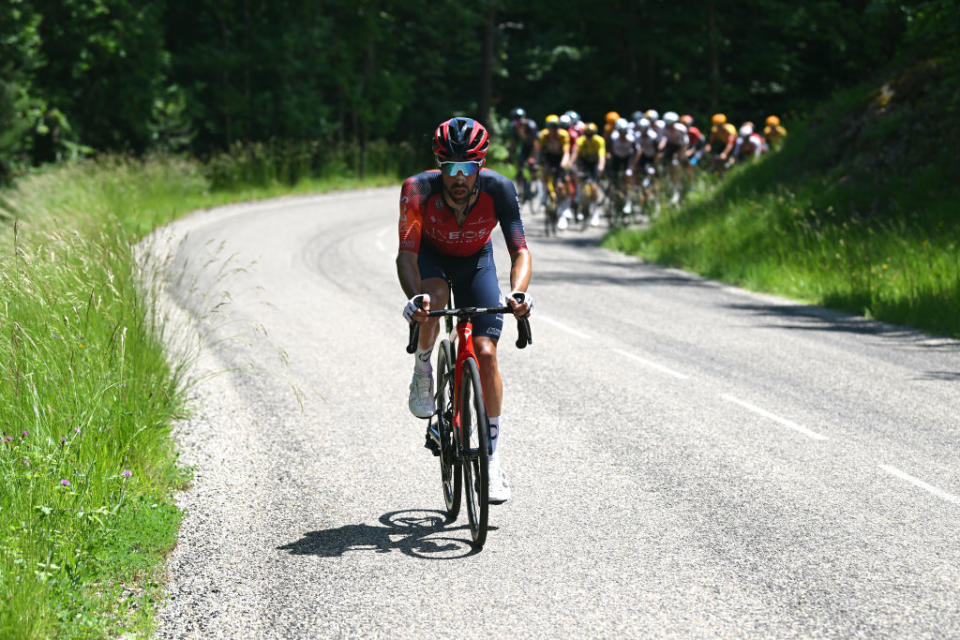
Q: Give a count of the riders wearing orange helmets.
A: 3